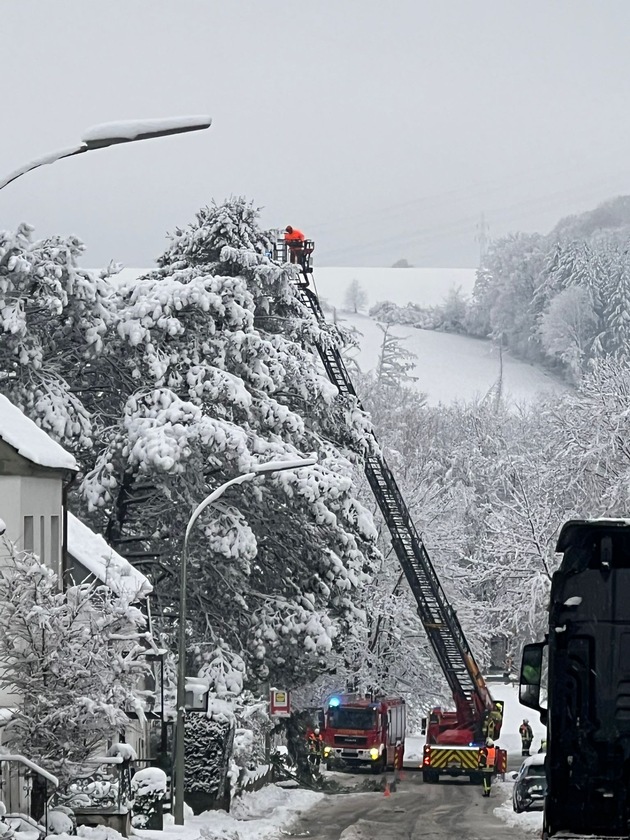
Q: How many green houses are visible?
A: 0